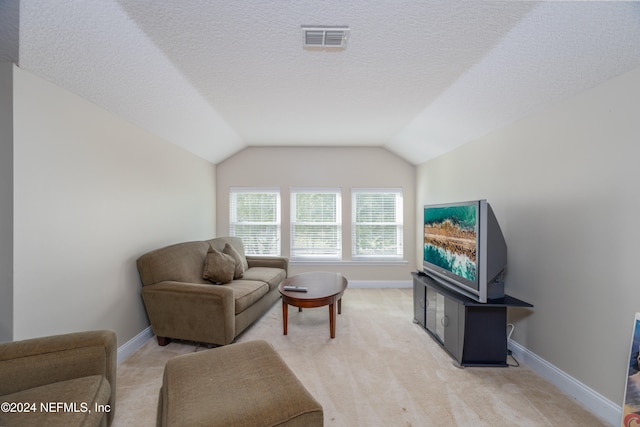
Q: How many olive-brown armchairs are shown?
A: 1